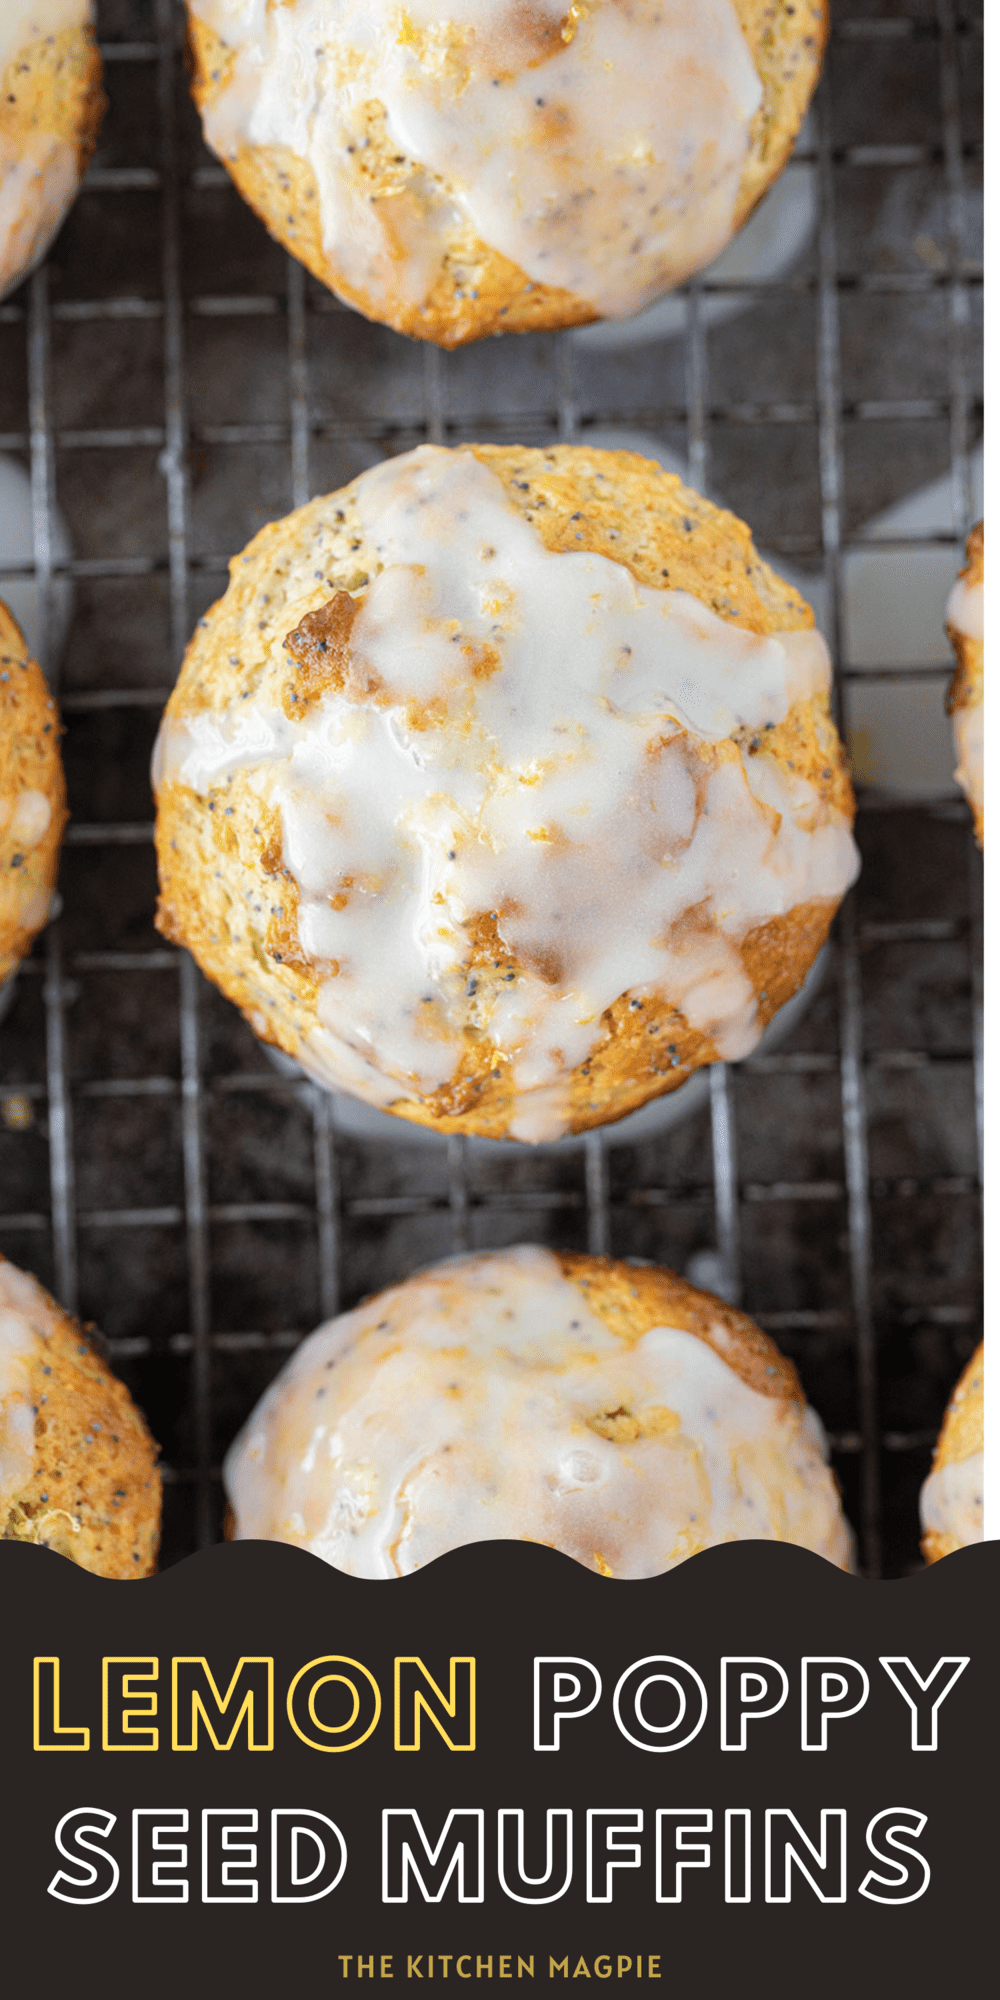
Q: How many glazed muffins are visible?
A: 8